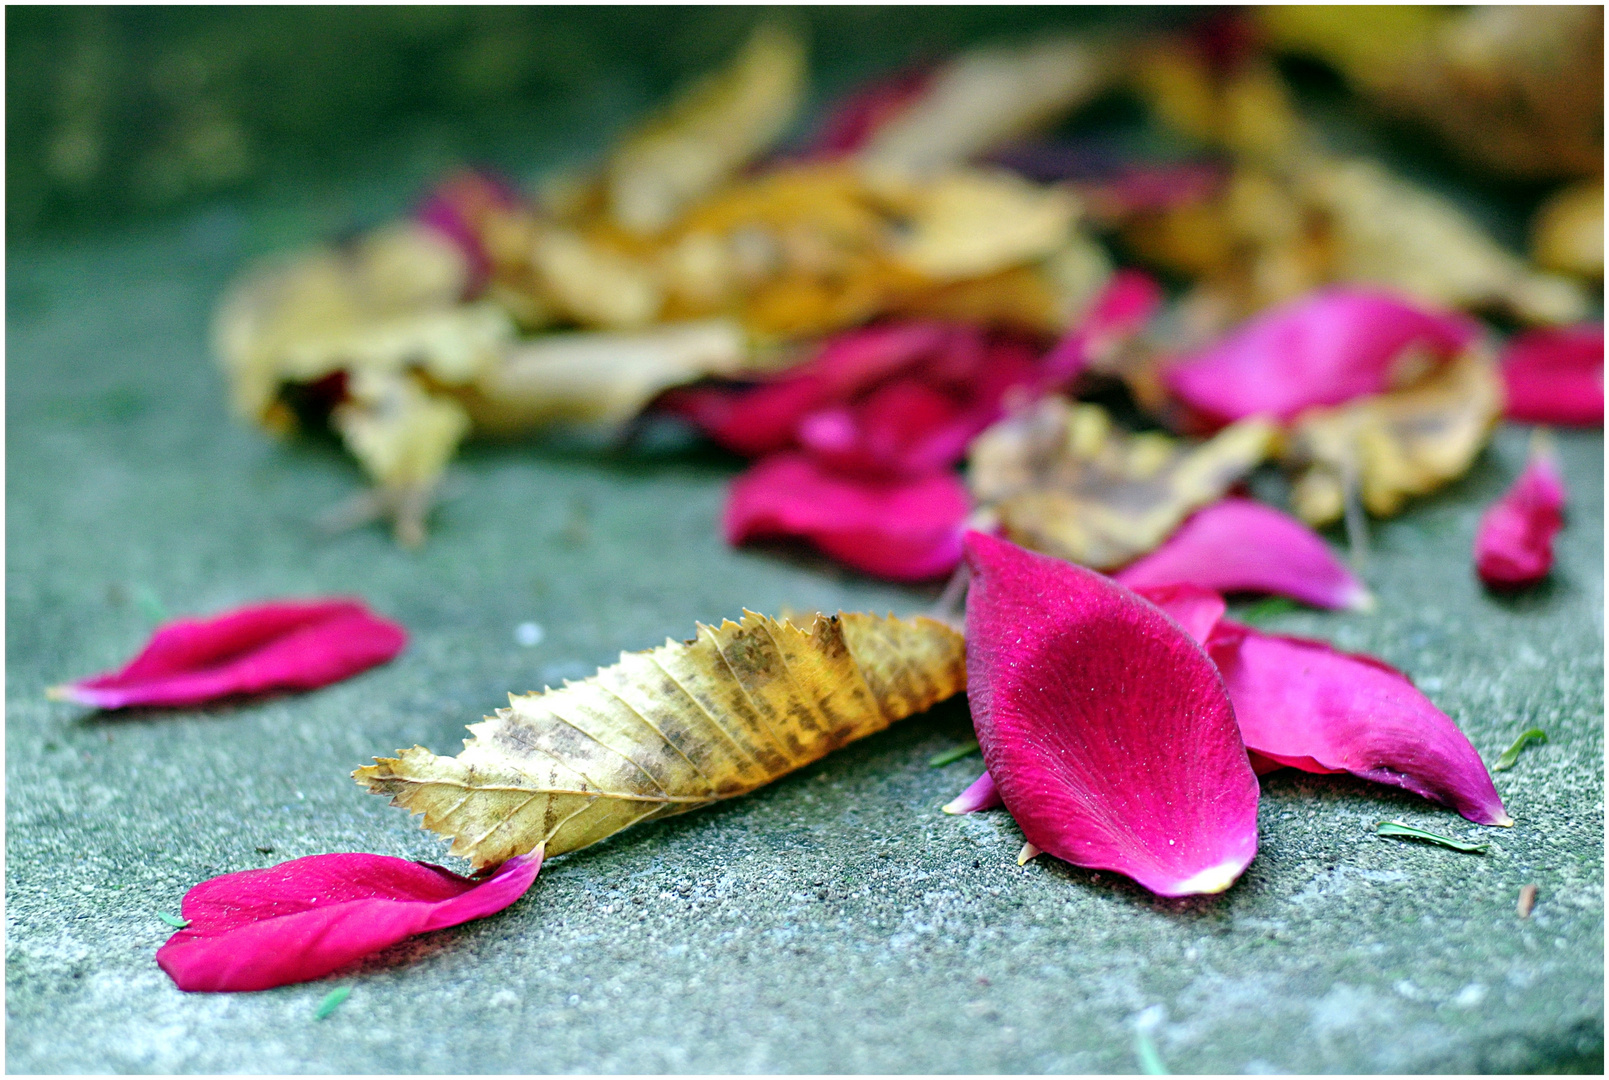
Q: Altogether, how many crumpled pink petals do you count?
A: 1